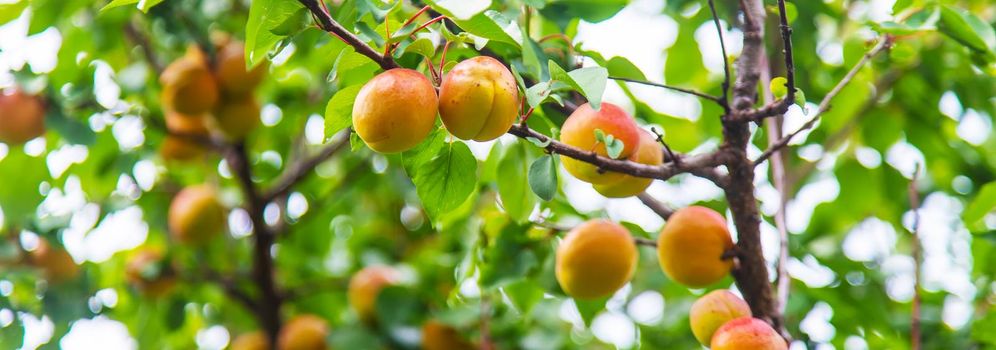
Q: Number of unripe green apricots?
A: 0